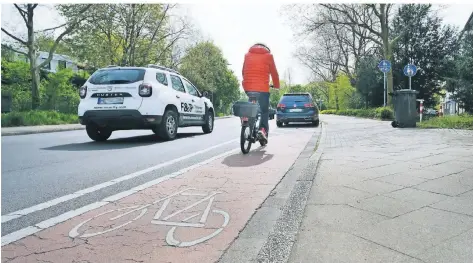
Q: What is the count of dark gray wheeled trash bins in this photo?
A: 1